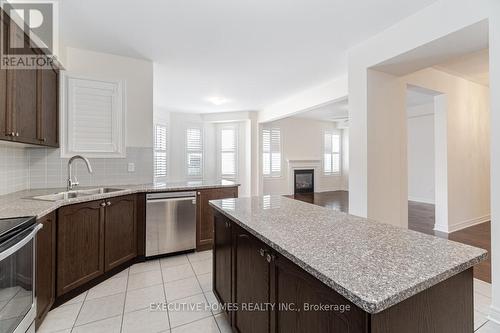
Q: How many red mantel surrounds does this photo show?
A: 0